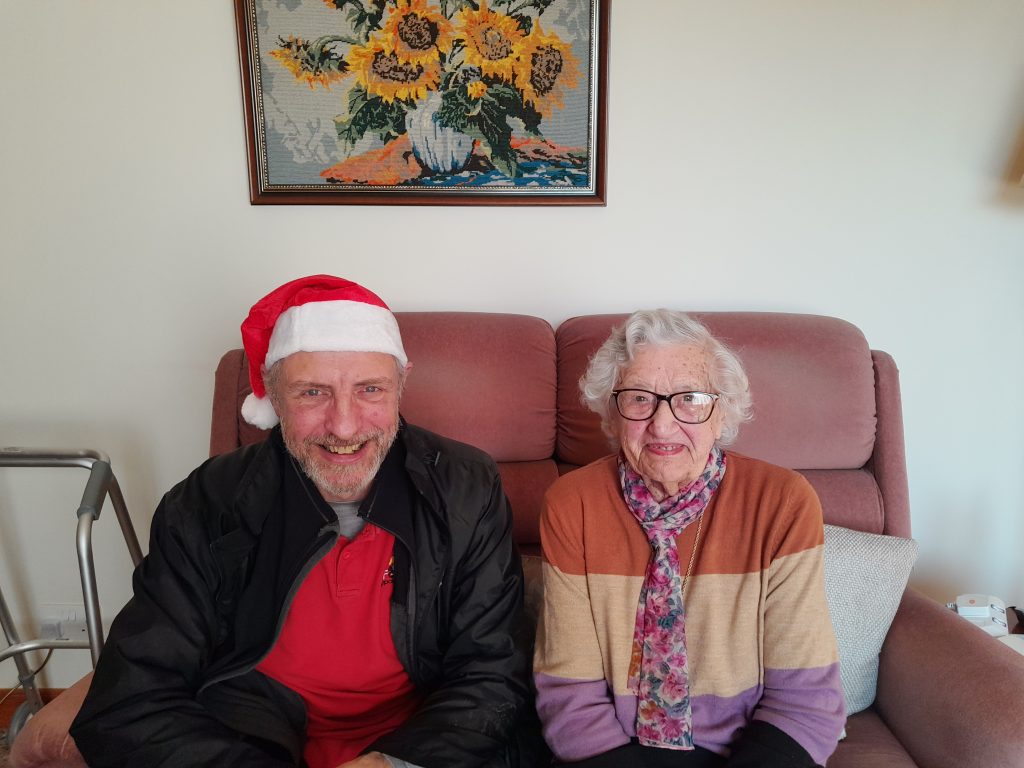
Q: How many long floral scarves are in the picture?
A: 1